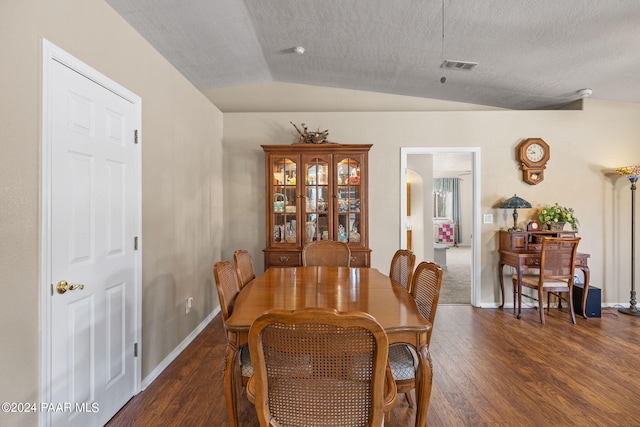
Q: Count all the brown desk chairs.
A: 1